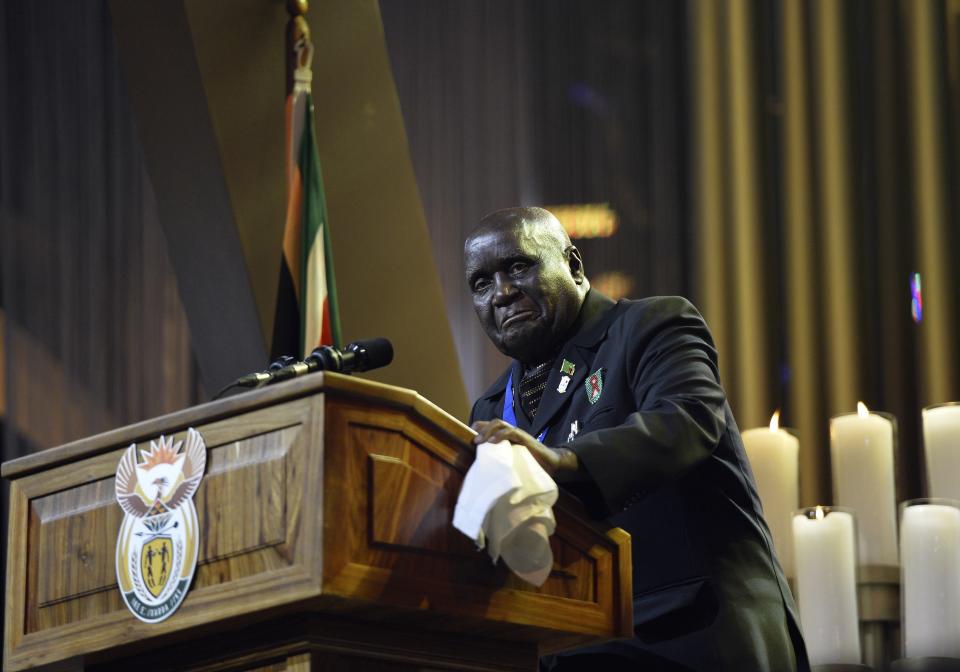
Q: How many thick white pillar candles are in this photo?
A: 5